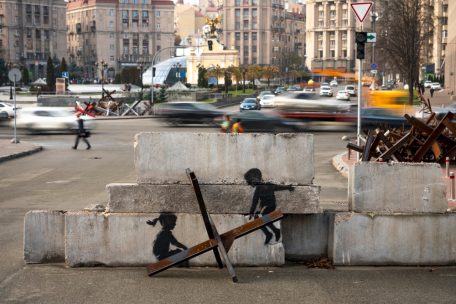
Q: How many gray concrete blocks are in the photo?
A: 7